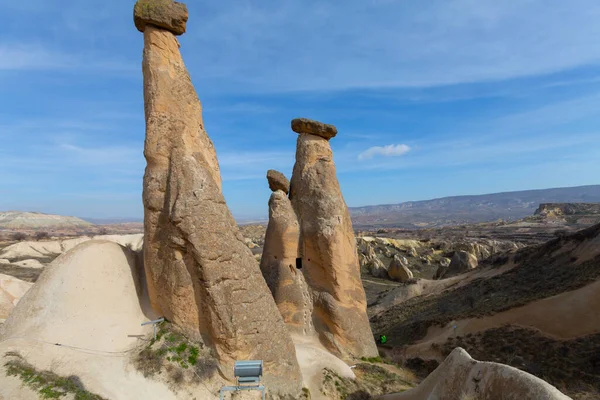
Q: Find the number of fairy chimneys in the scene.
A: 3